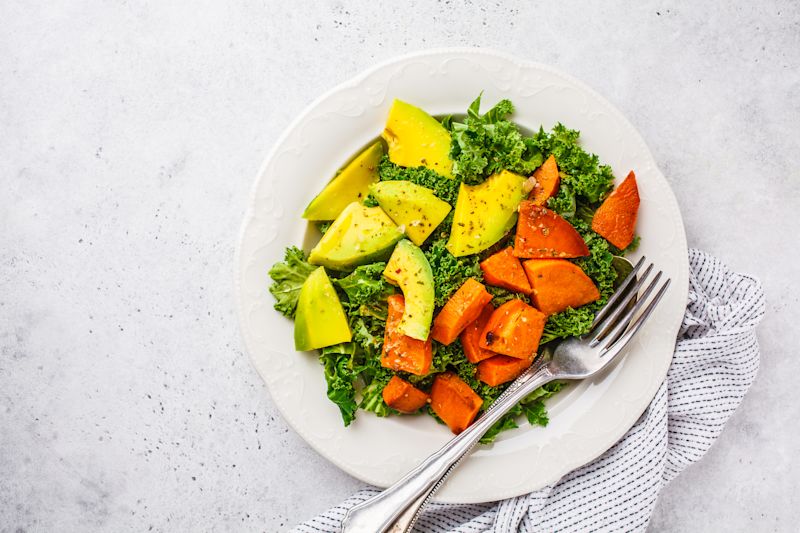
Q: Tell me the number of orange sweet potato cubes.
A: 12